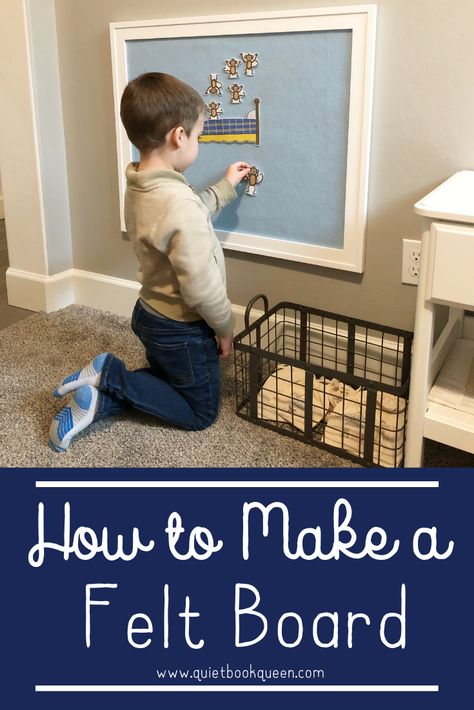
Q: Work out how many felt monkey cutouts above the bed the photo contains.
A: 5